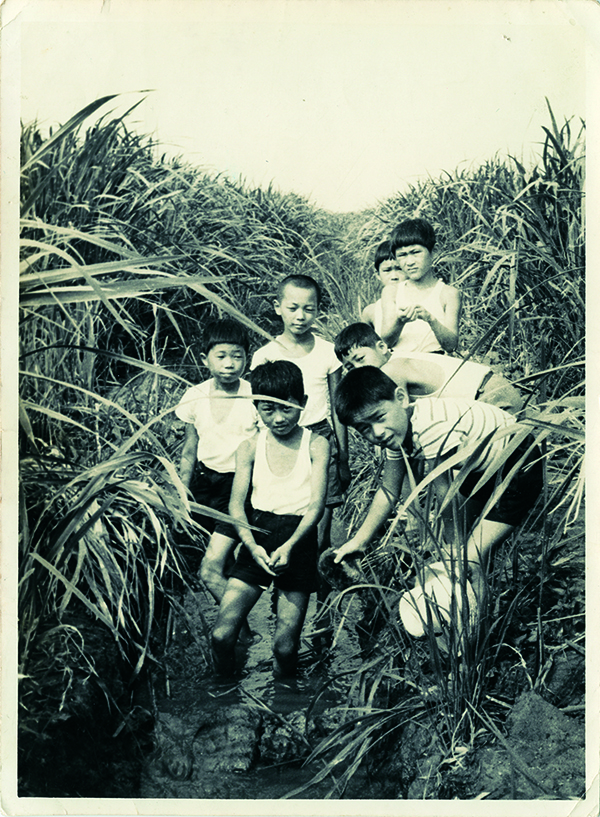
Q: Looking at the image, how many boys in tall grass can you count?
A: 7